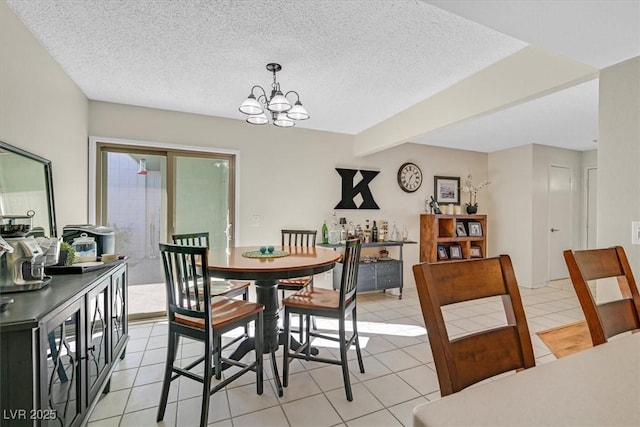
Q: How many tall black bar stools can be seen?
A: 4